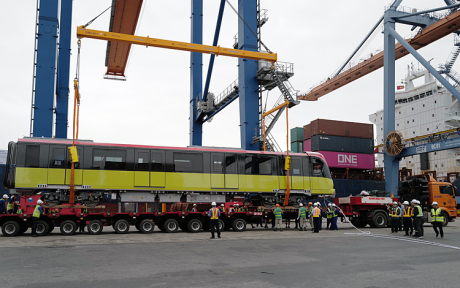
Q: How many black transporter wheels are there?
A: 10